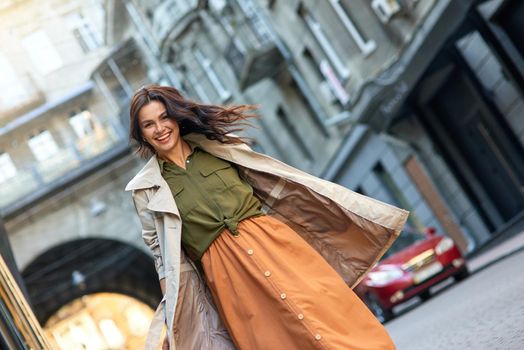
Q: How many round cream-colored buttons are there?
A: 5